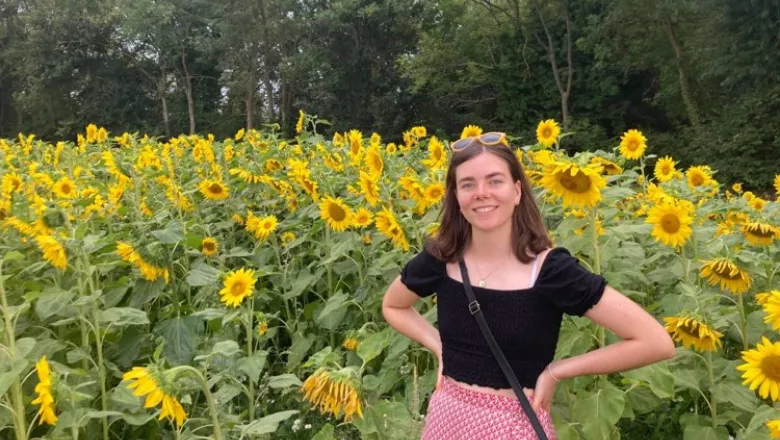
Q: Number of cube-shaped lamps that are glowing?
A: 0